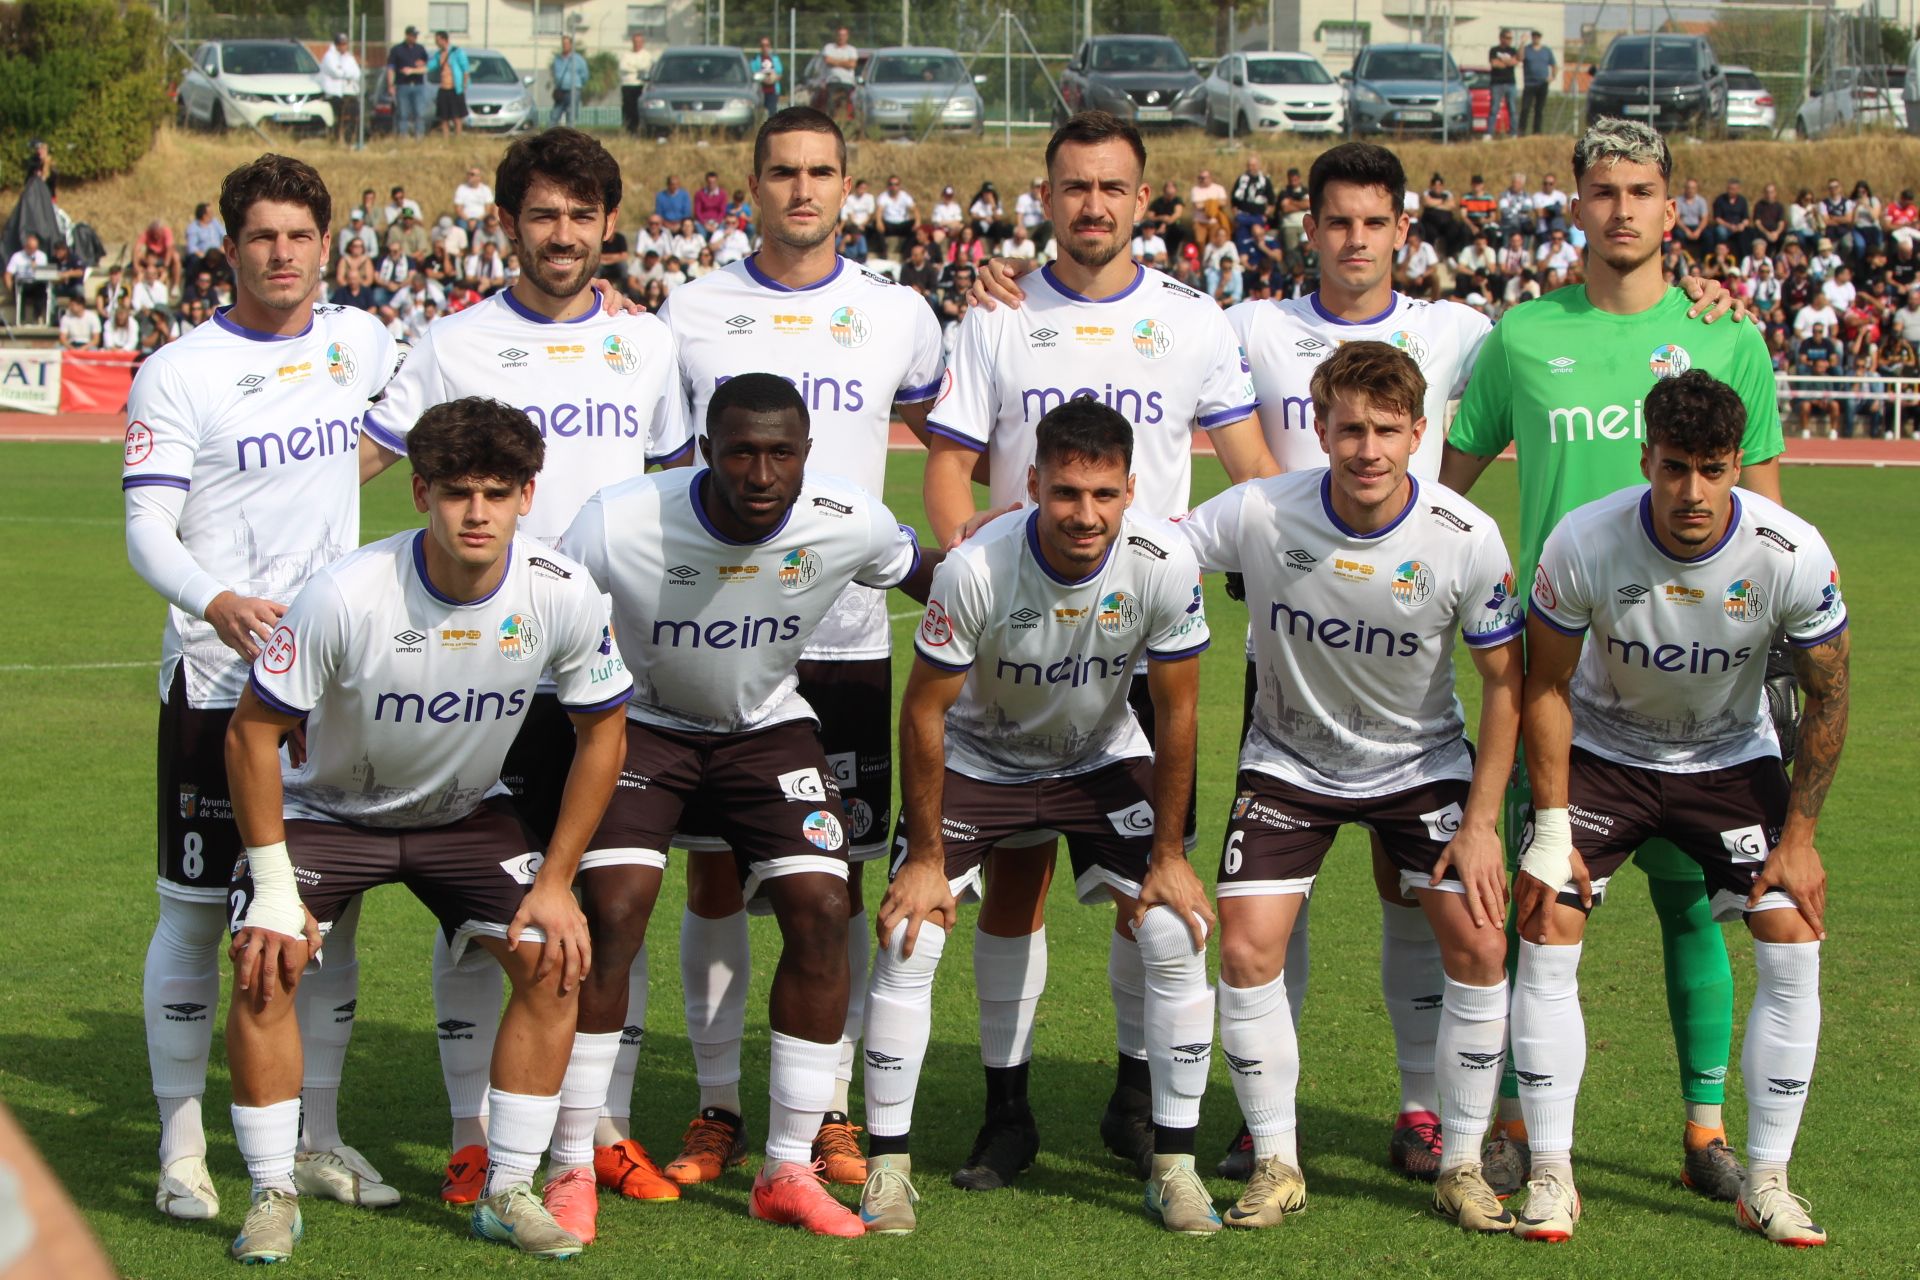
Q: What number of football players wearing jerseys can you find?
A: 11